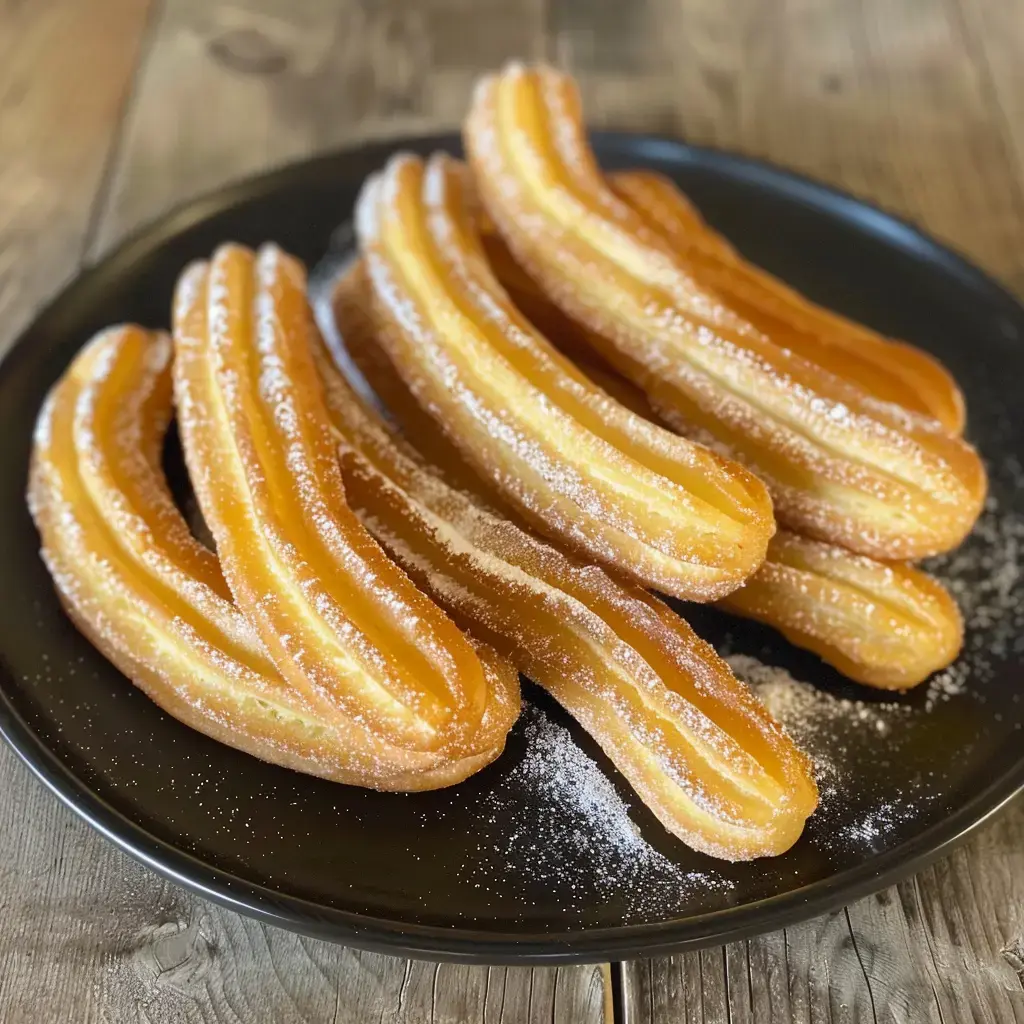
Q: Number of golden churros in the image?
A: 7